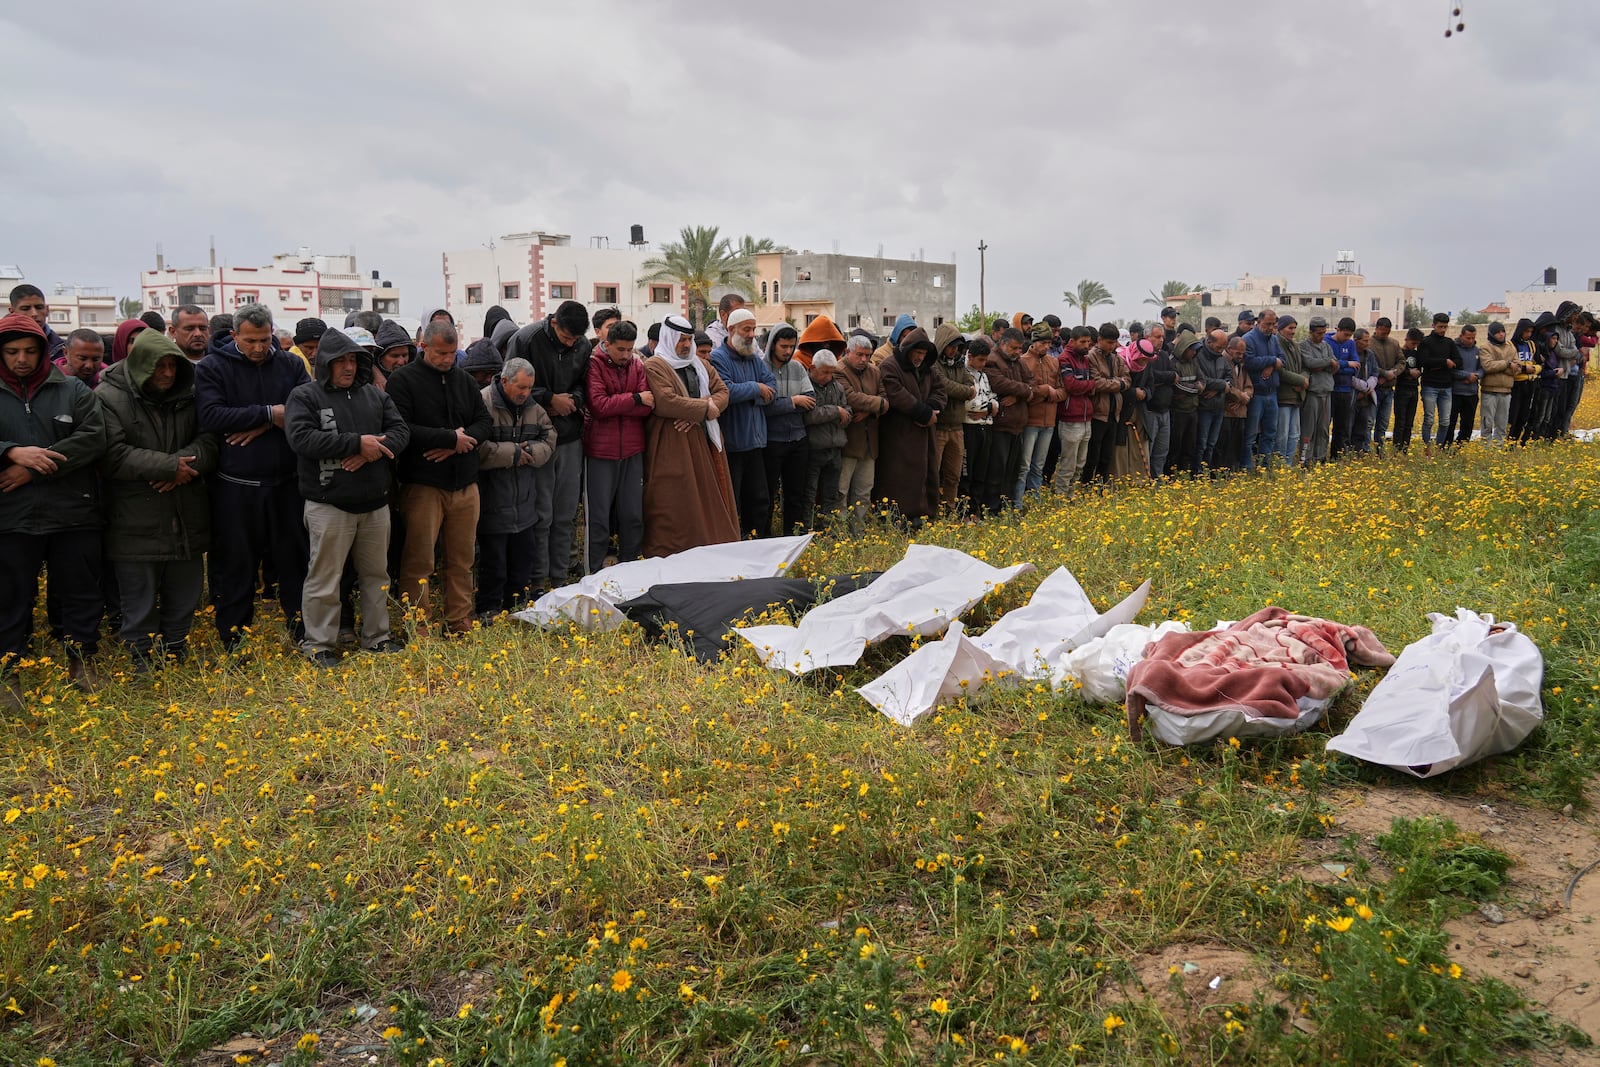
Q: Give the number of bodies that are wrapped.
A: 7